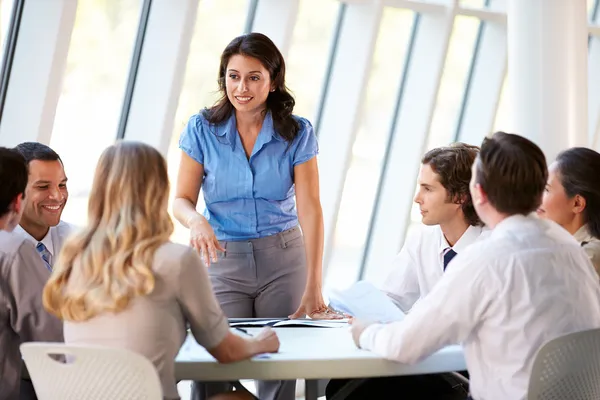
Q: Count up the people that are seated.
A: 6